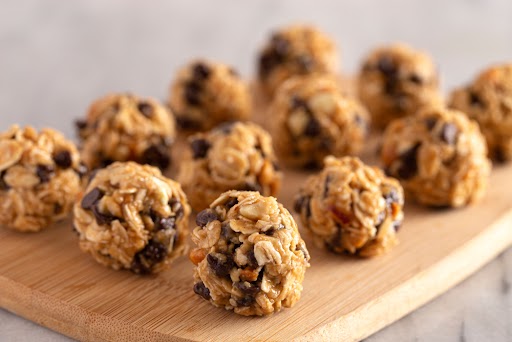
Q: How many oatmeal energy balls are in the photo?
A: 12